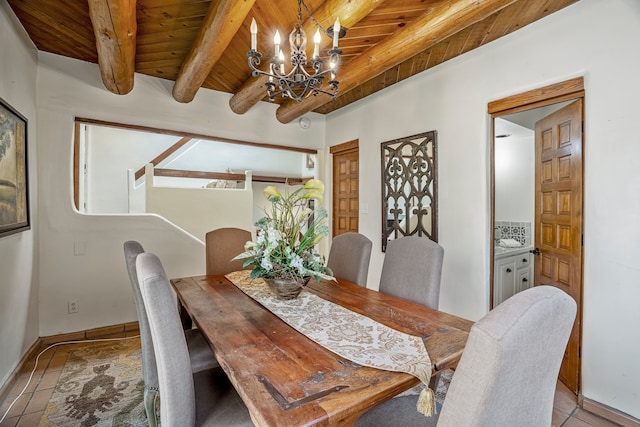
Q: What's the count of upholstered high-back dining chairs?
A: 6